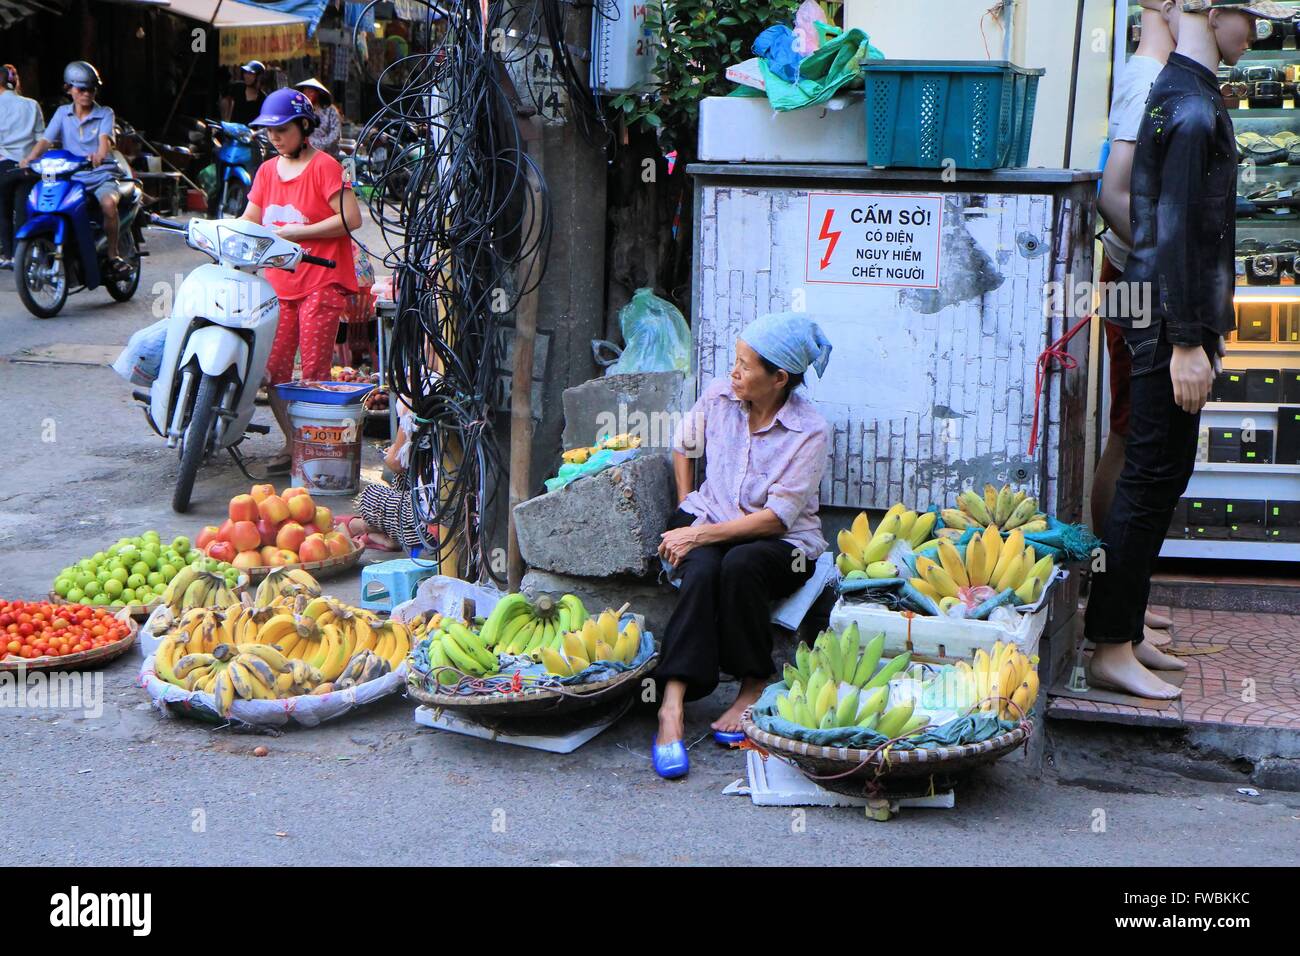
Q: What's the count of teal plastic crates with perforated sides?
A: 1